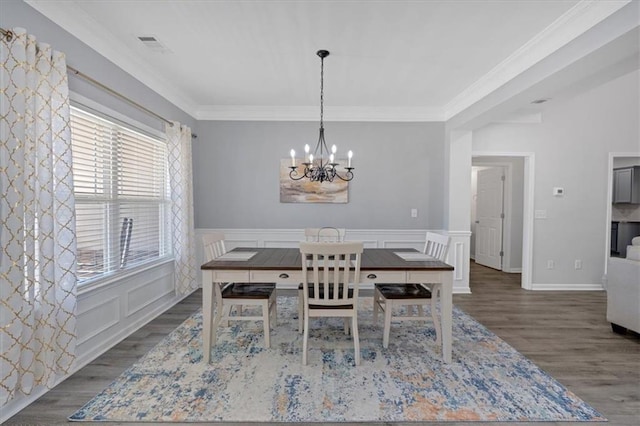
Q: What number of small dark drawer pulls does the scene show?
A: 2